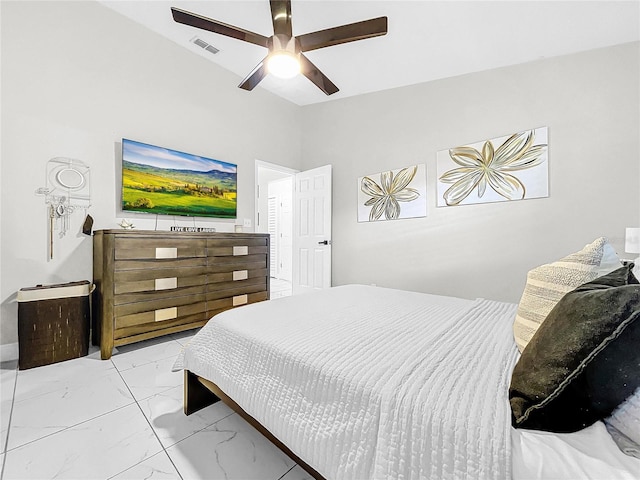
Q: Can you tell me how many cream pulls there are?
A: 6